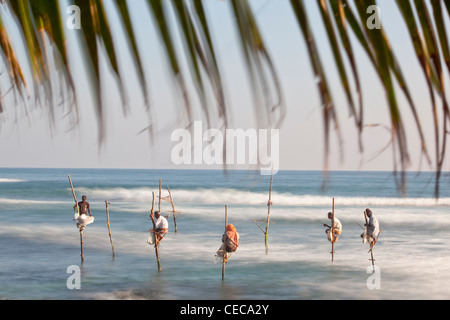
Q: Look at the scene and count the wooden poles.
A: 9